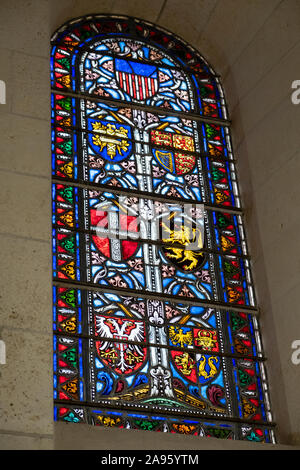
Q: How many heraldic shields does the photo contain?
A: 7